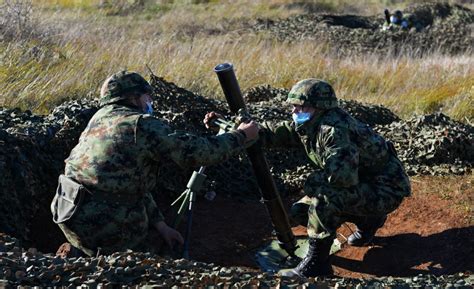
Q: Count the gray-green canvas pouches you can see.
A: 1